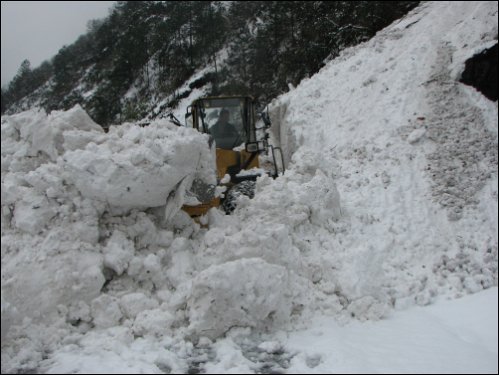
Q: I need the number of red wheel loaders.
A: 0